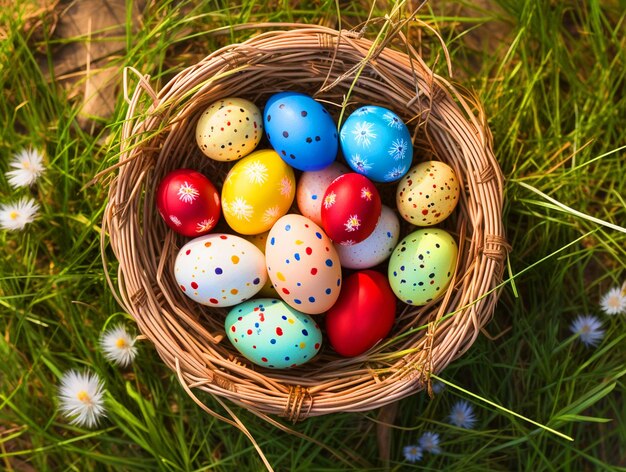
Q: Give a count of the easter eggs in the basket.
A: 15